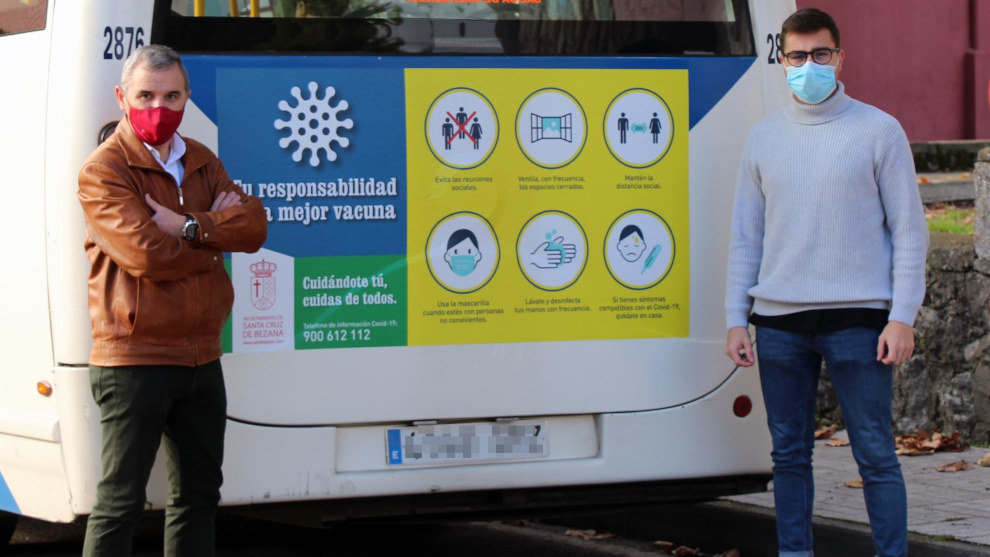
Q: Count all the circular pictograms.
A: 6